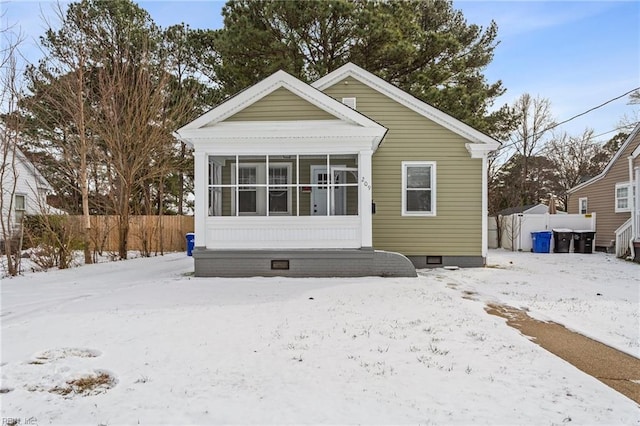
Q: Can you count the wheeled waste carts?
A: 4